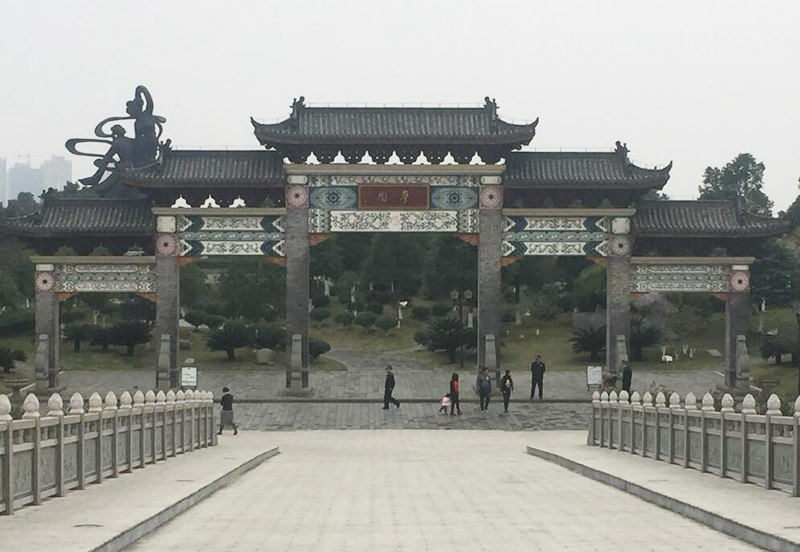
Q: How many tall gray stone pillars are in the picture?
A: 6